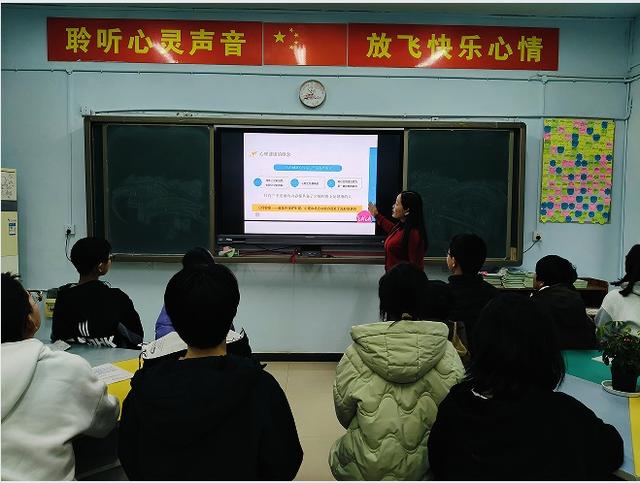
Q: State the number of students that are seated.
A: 9